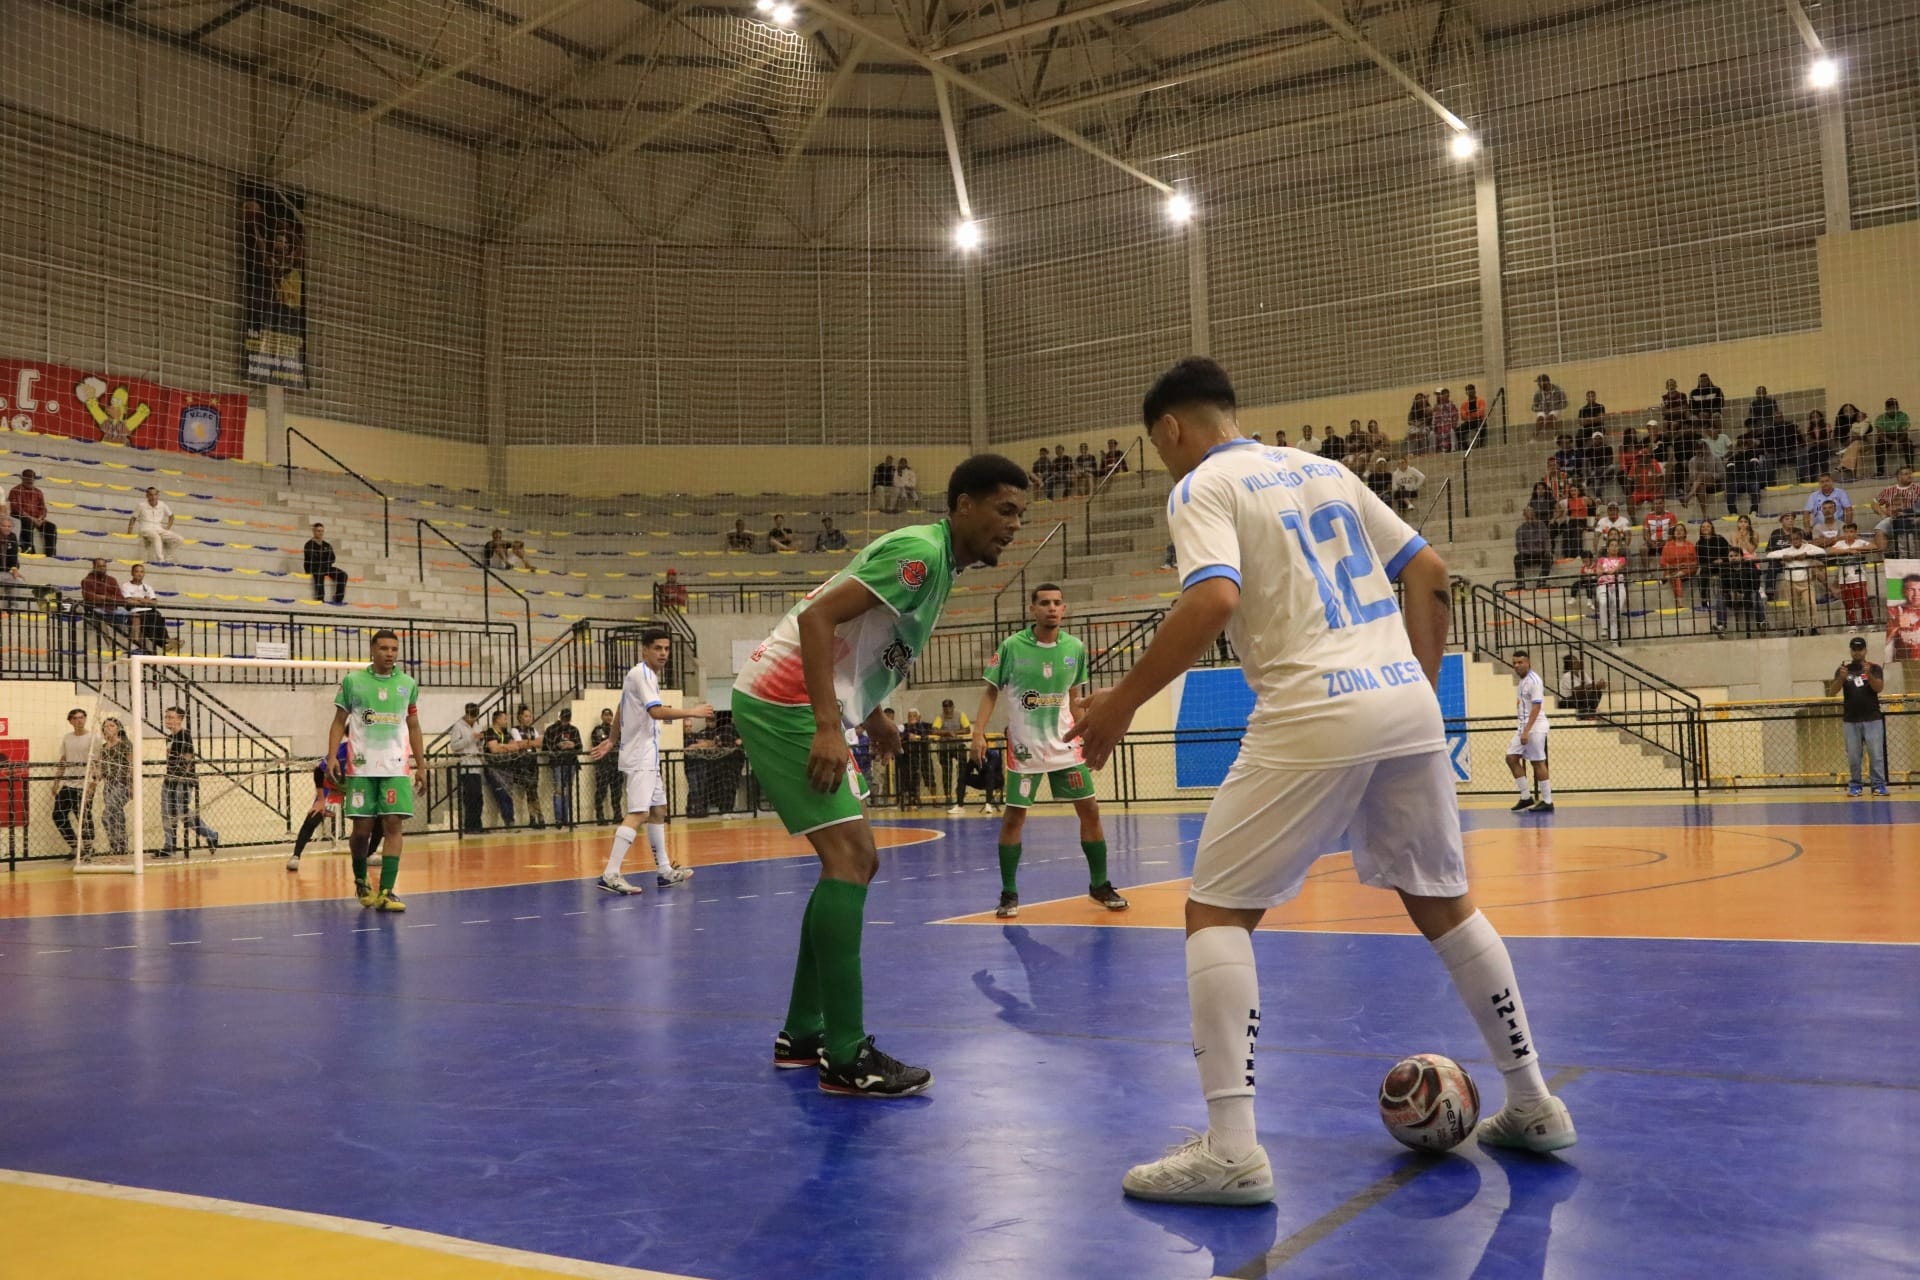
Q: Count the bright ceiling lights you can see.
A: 6